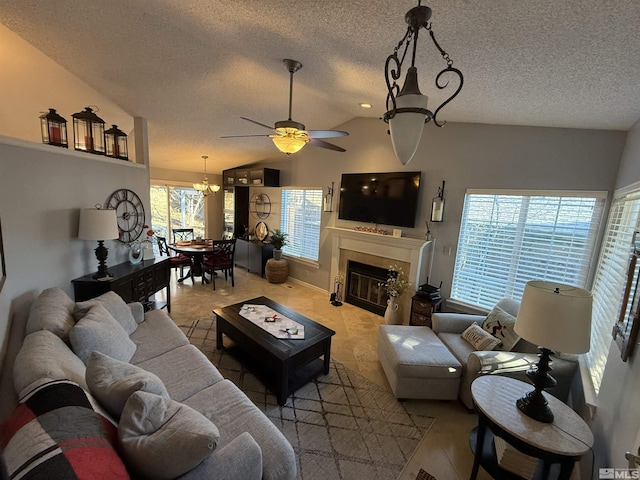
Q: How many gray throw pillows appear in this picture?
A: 4